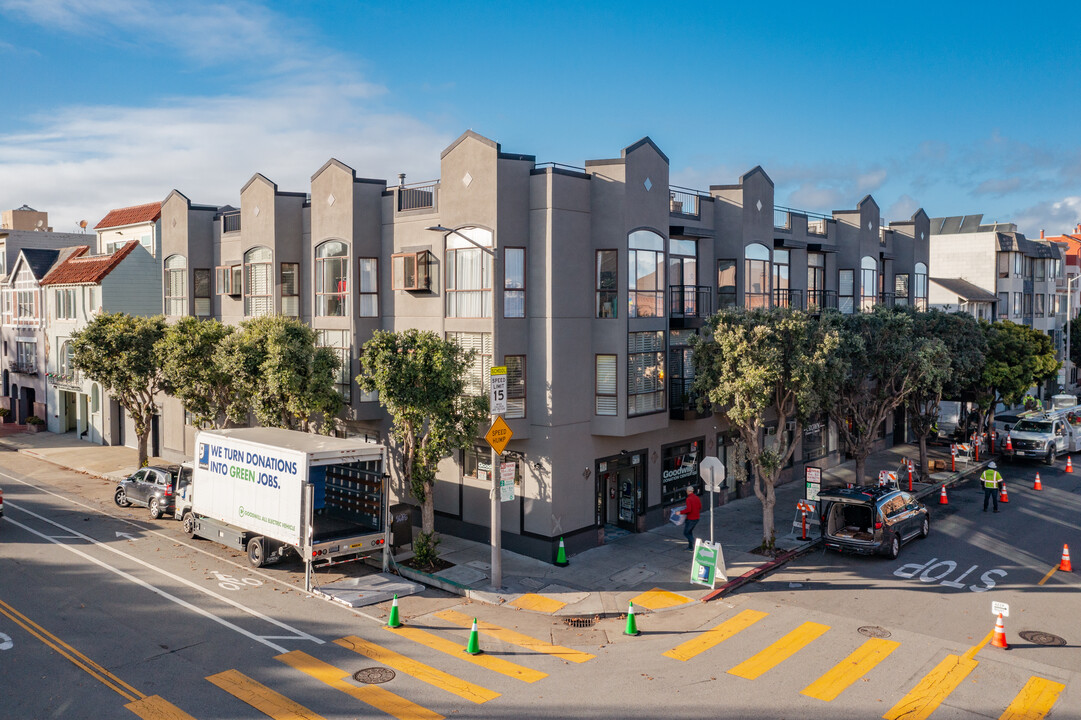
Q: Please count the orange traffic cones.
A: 7